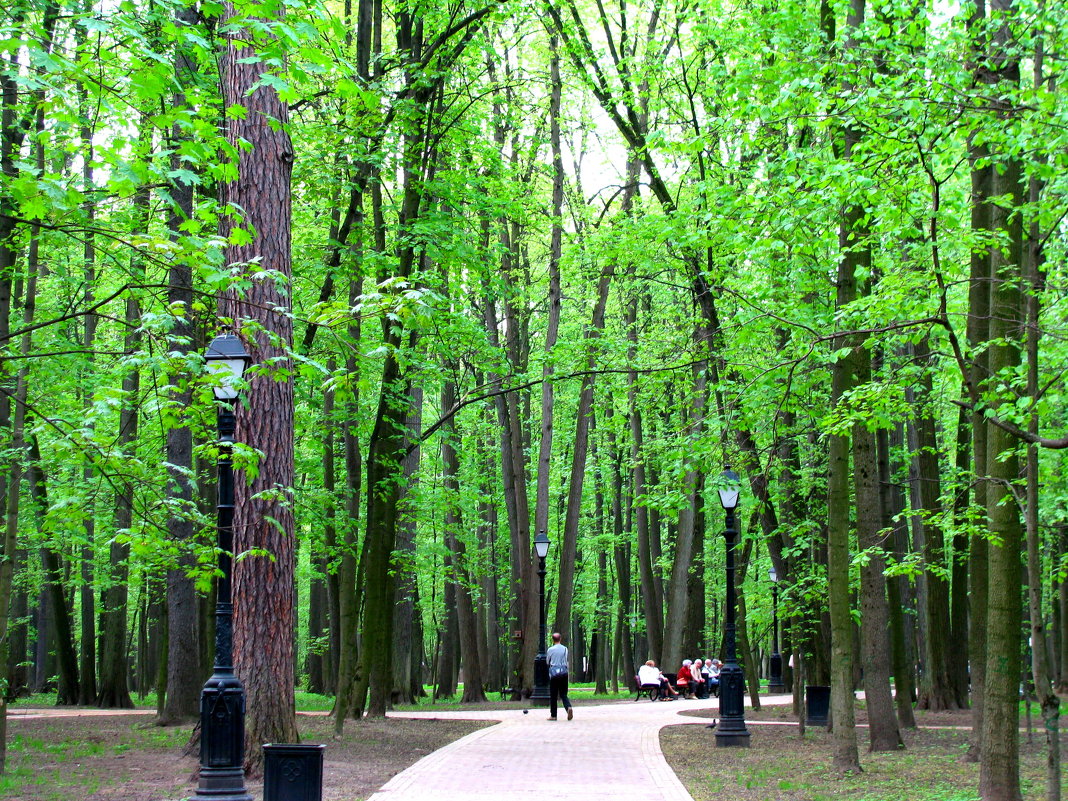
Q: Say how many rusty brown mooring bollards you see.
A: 0